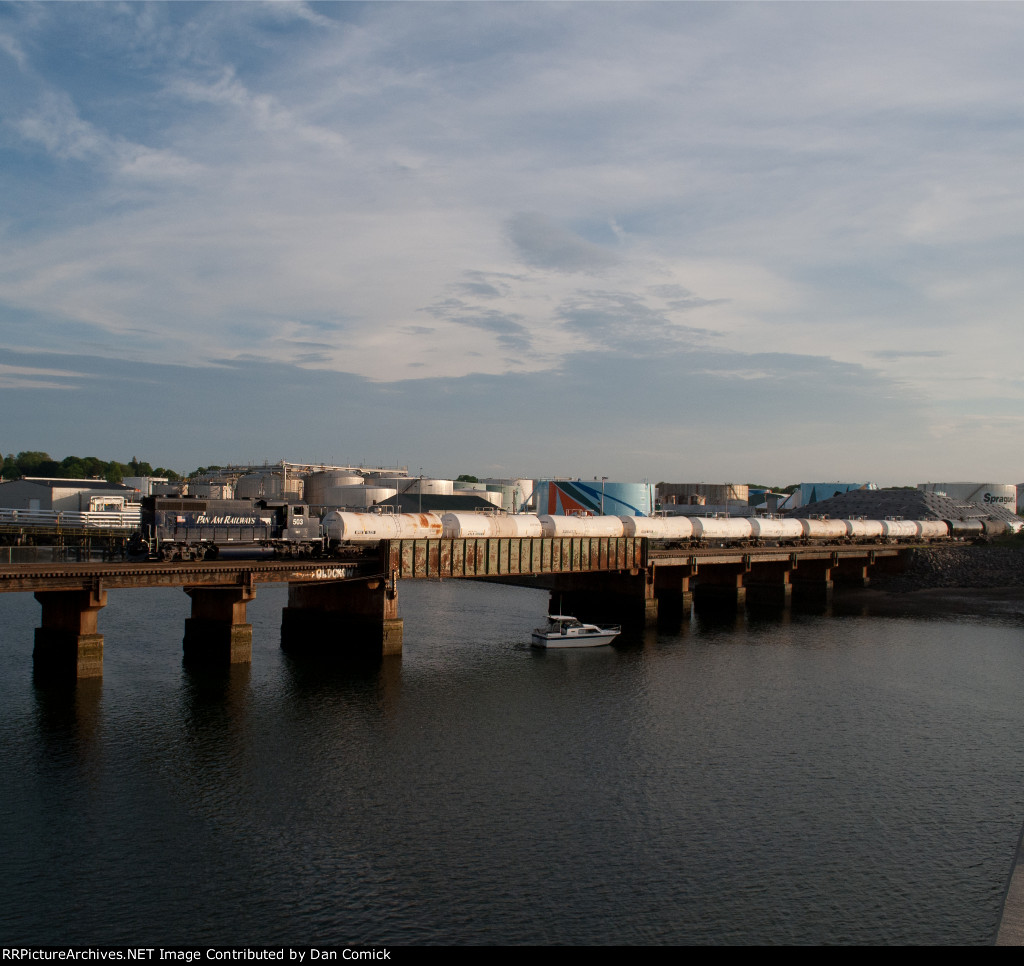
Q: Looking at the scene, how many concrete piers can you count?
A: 9